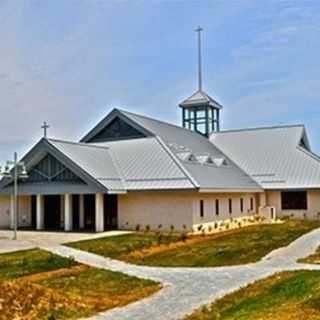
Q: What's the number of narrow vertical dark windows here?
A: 5